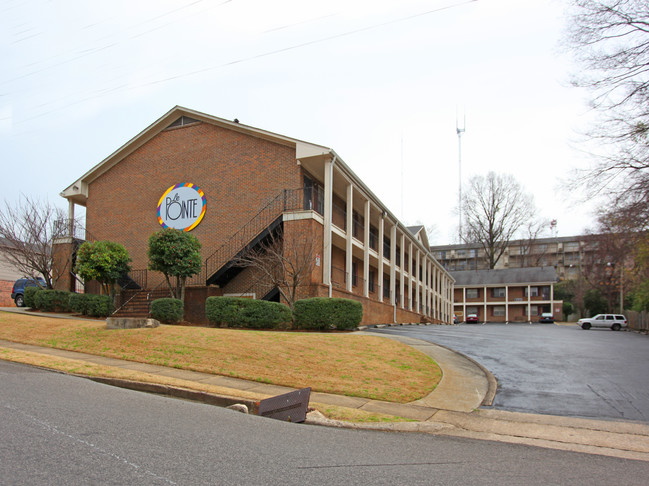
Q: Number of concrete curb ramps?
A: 1